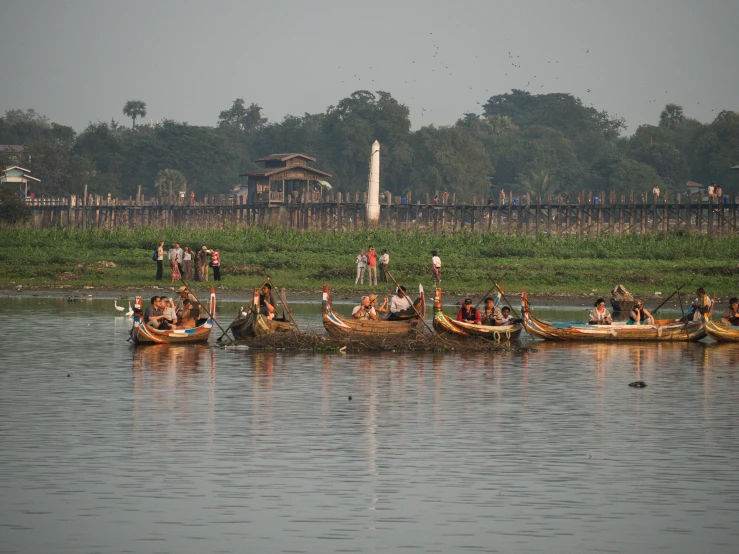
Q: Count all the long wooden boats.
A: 6